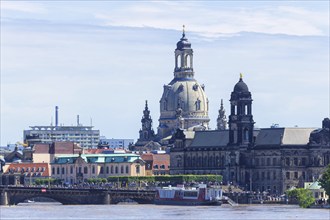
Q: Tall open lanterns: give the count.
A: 2